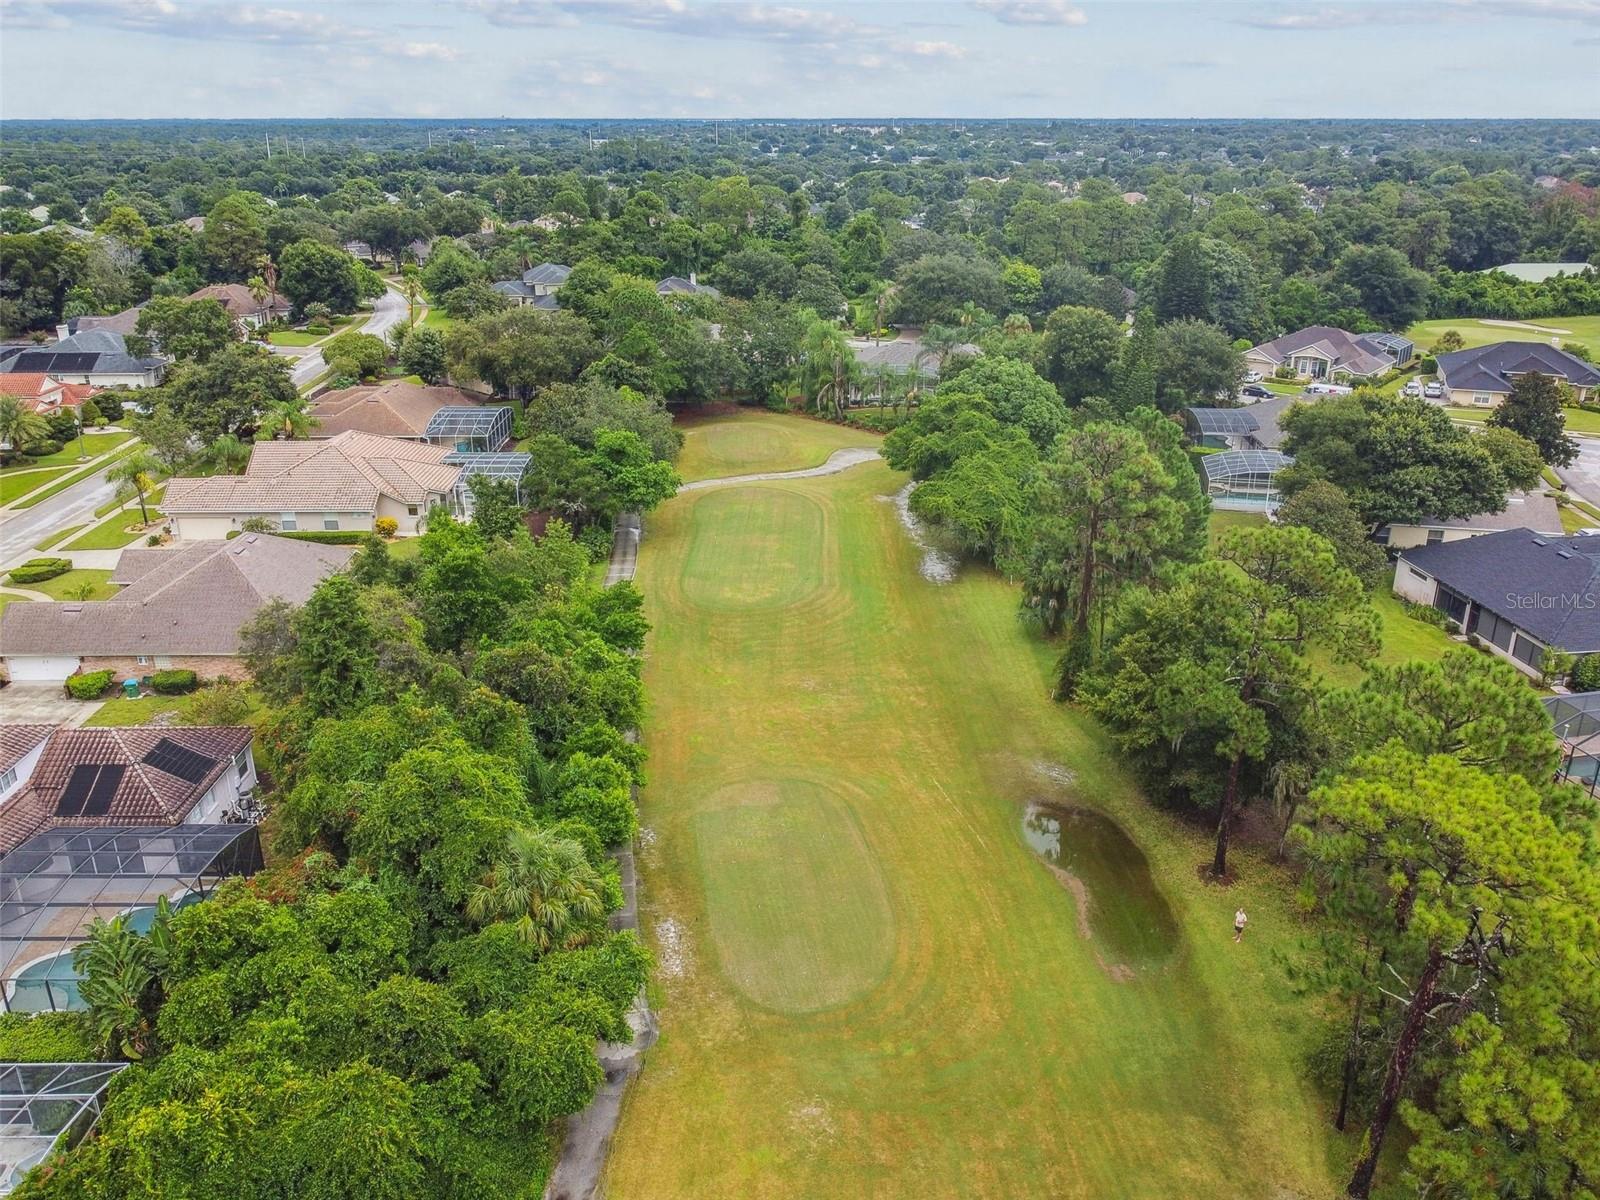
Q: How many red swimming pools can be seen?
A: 0